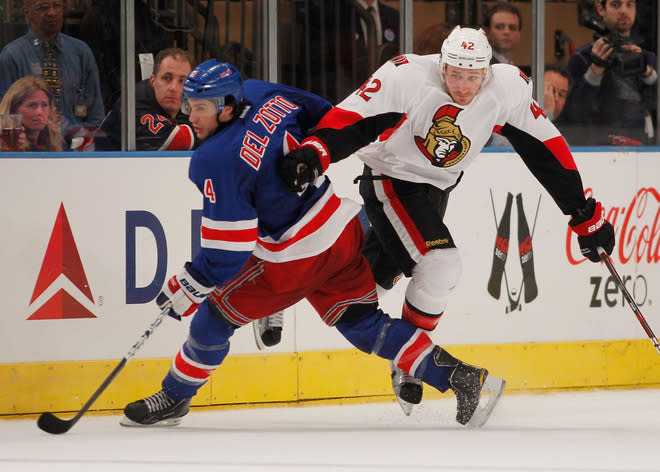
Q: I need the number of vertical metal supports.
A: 4